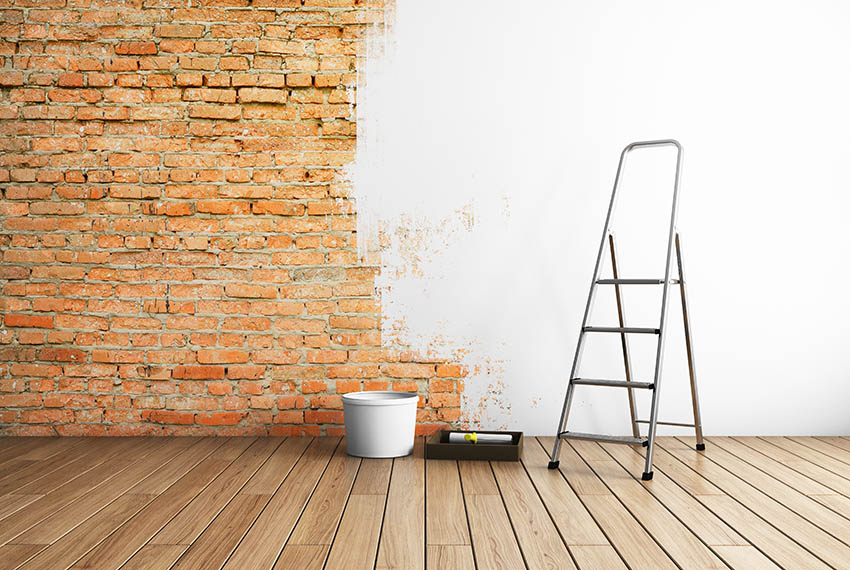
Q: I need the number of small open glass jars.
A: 0